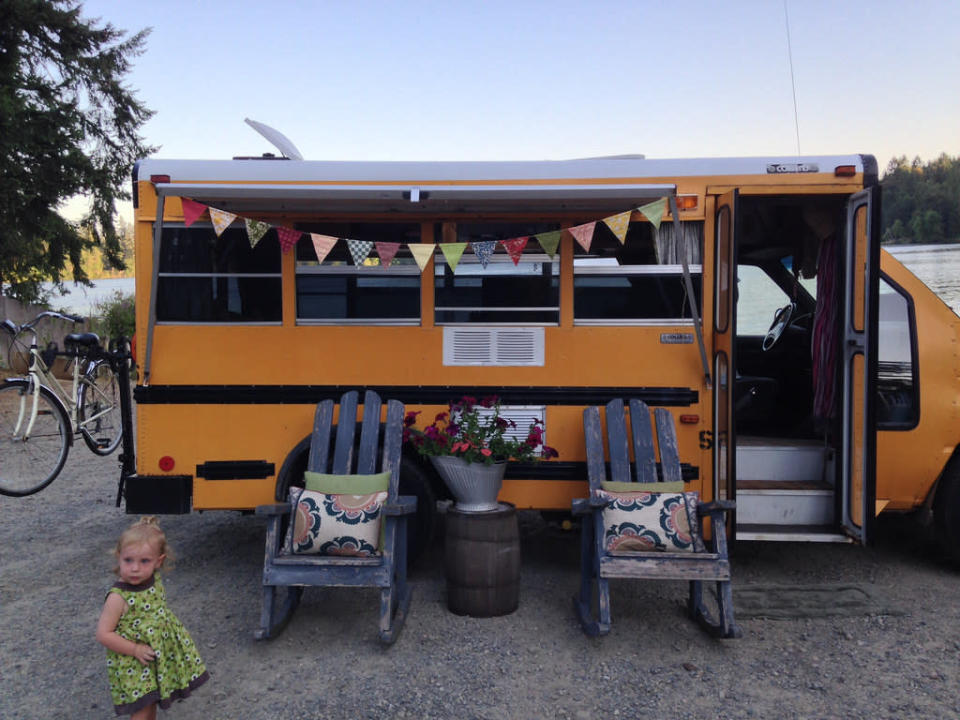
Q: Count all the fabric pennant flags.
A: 15